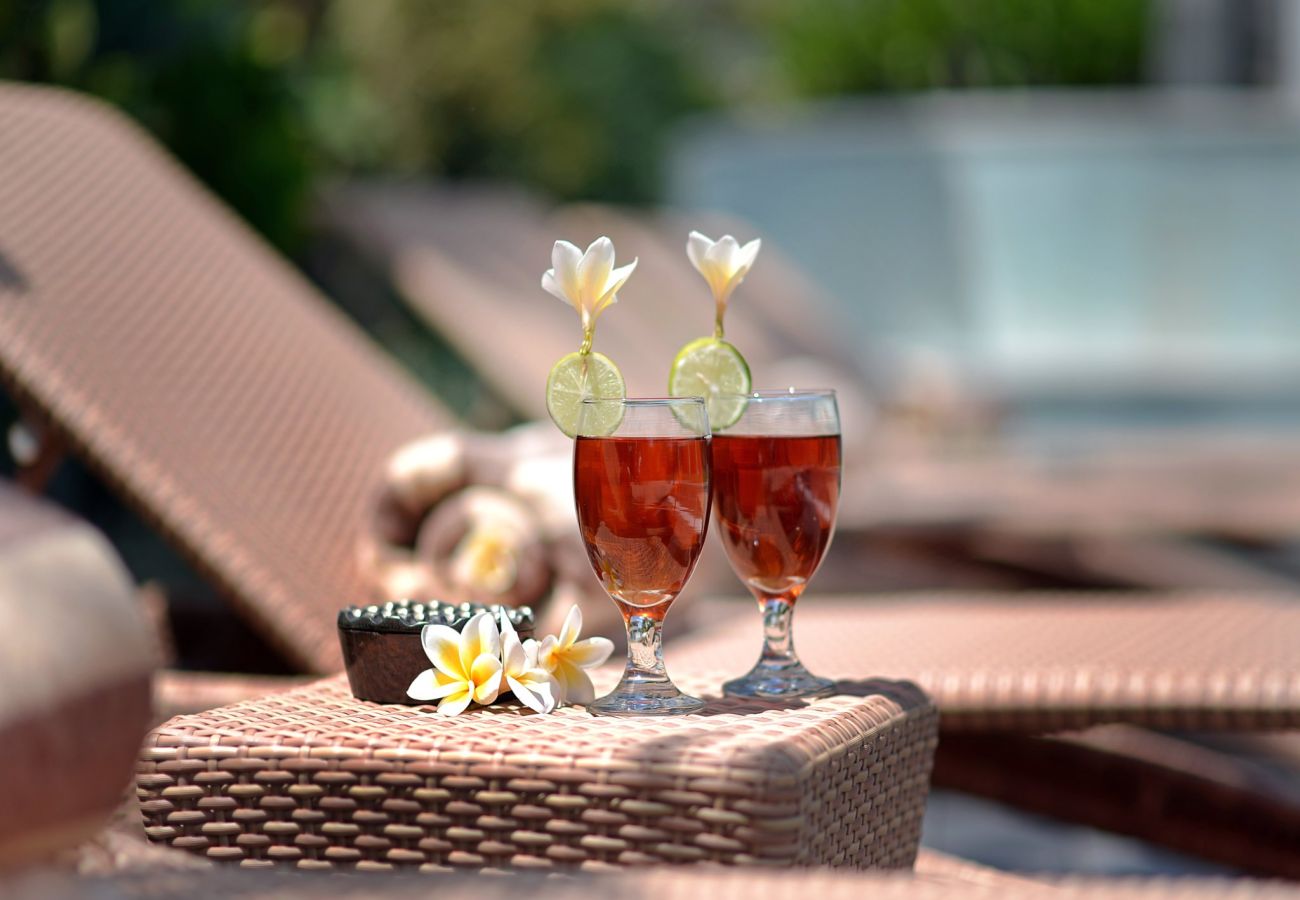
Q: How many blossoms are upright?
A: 2